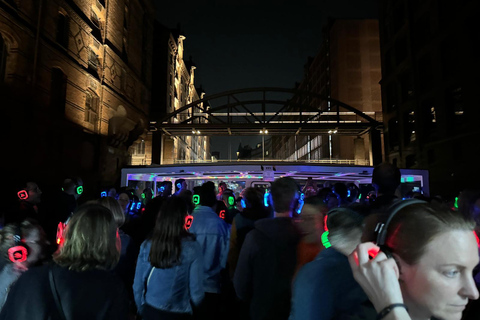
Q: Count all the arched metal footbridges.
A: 1